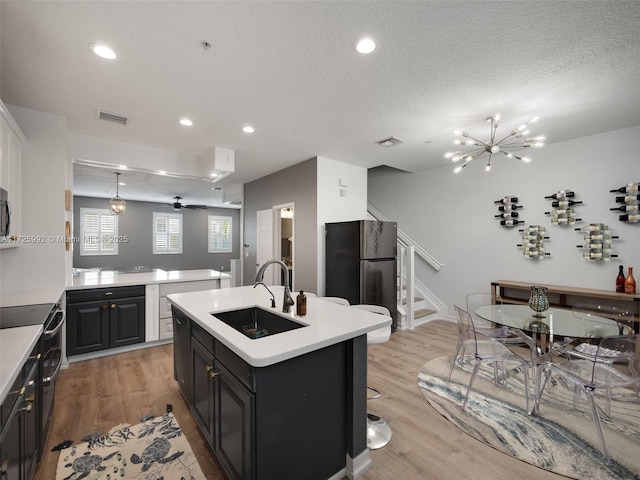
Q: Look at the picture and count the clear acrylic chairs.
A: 4